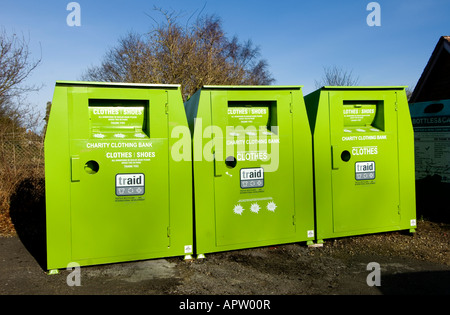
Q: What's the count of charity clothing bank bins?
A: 3